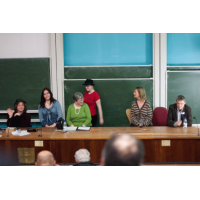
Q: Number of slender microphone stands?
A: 3